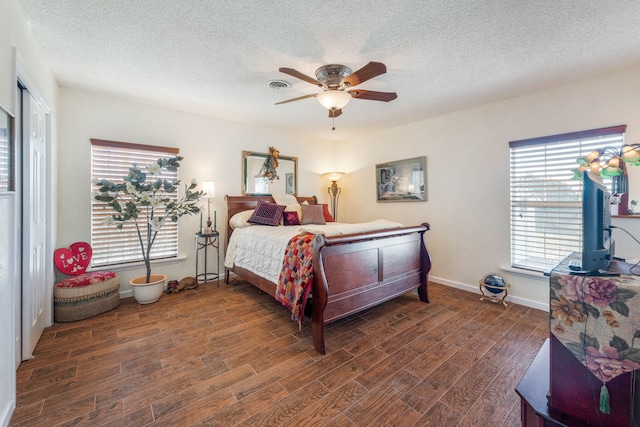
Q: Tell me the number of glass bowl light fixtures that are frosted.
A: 2